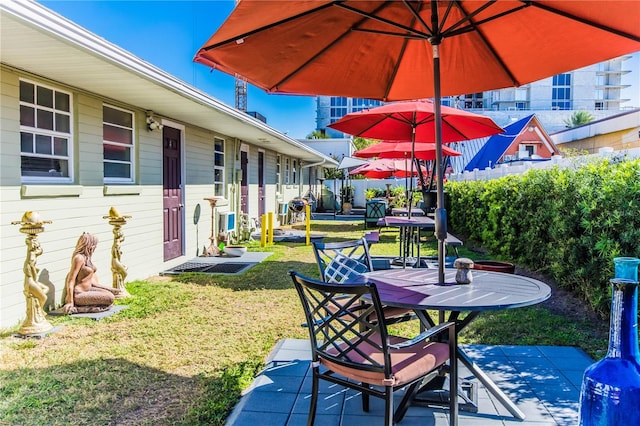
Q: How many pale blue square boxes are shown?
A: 2